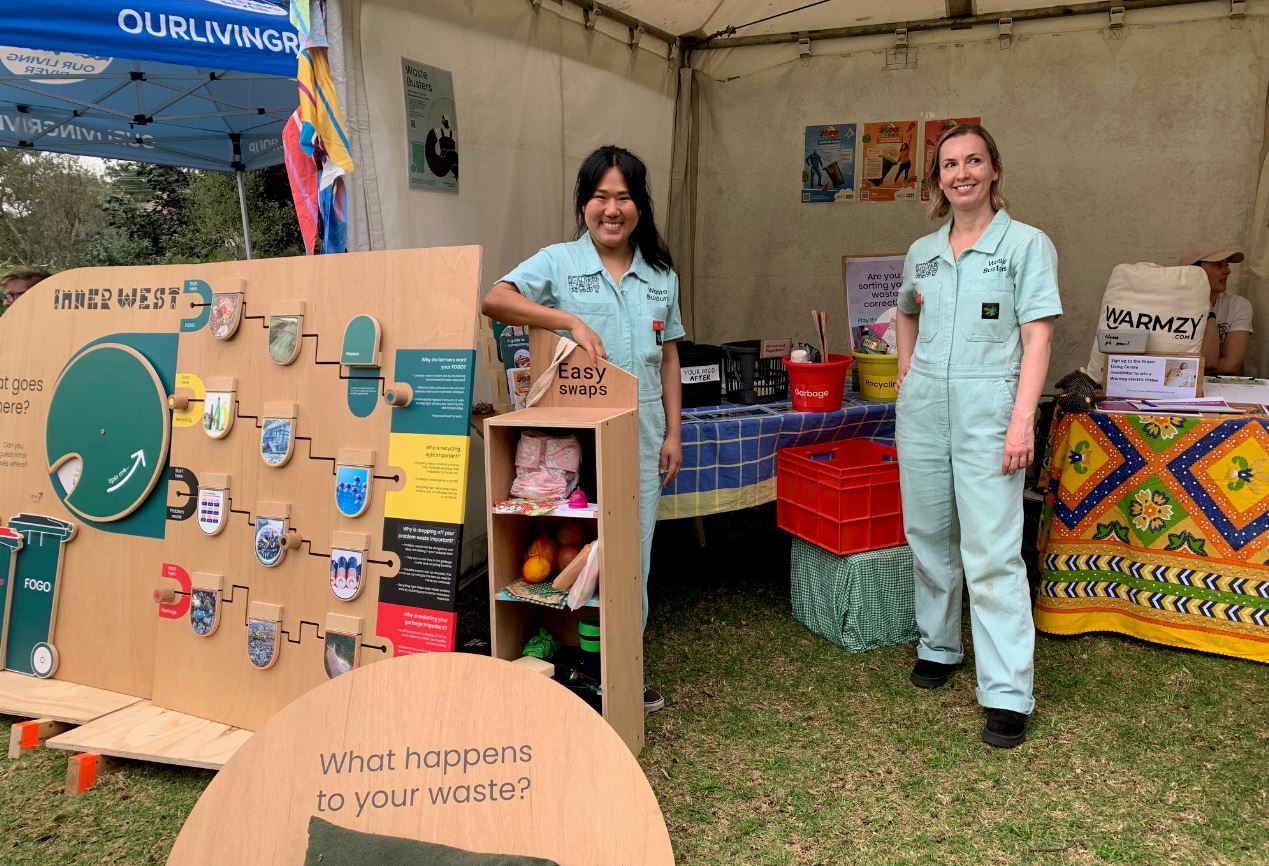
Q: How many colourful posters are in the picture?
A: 3